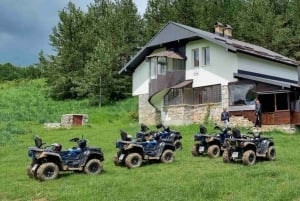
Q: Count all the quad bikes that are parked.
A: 5